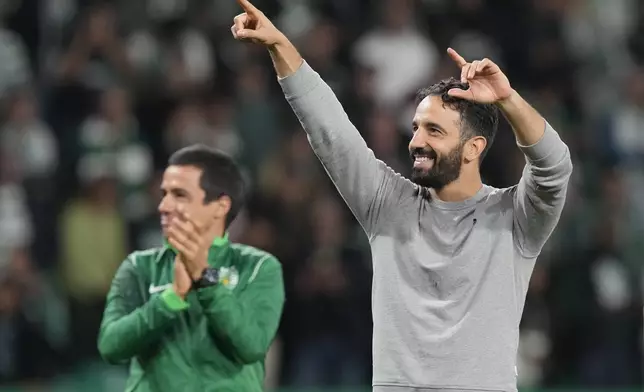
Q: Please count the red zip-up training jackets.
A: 0